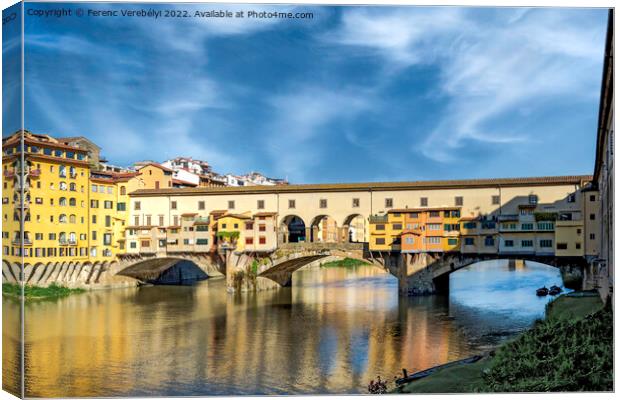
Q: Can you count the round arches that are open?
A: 3